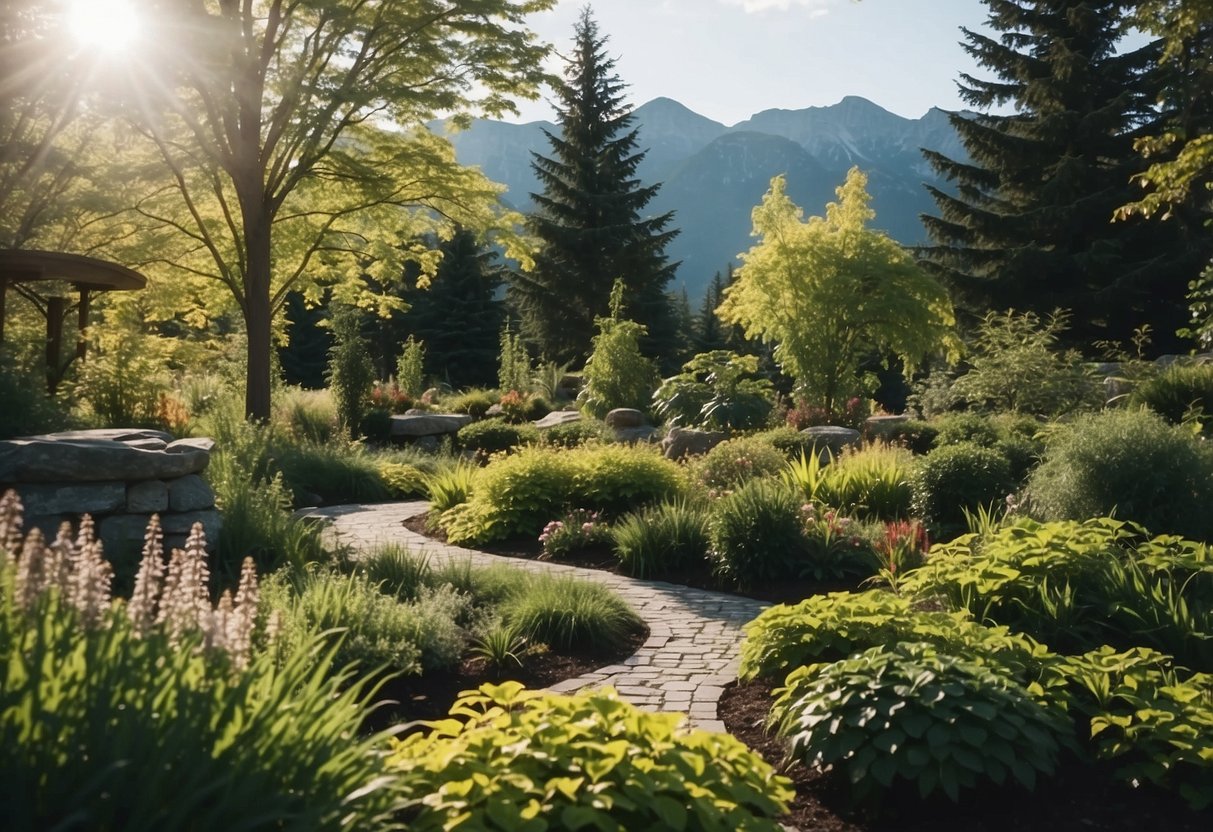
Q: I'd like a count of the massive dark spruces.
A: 2